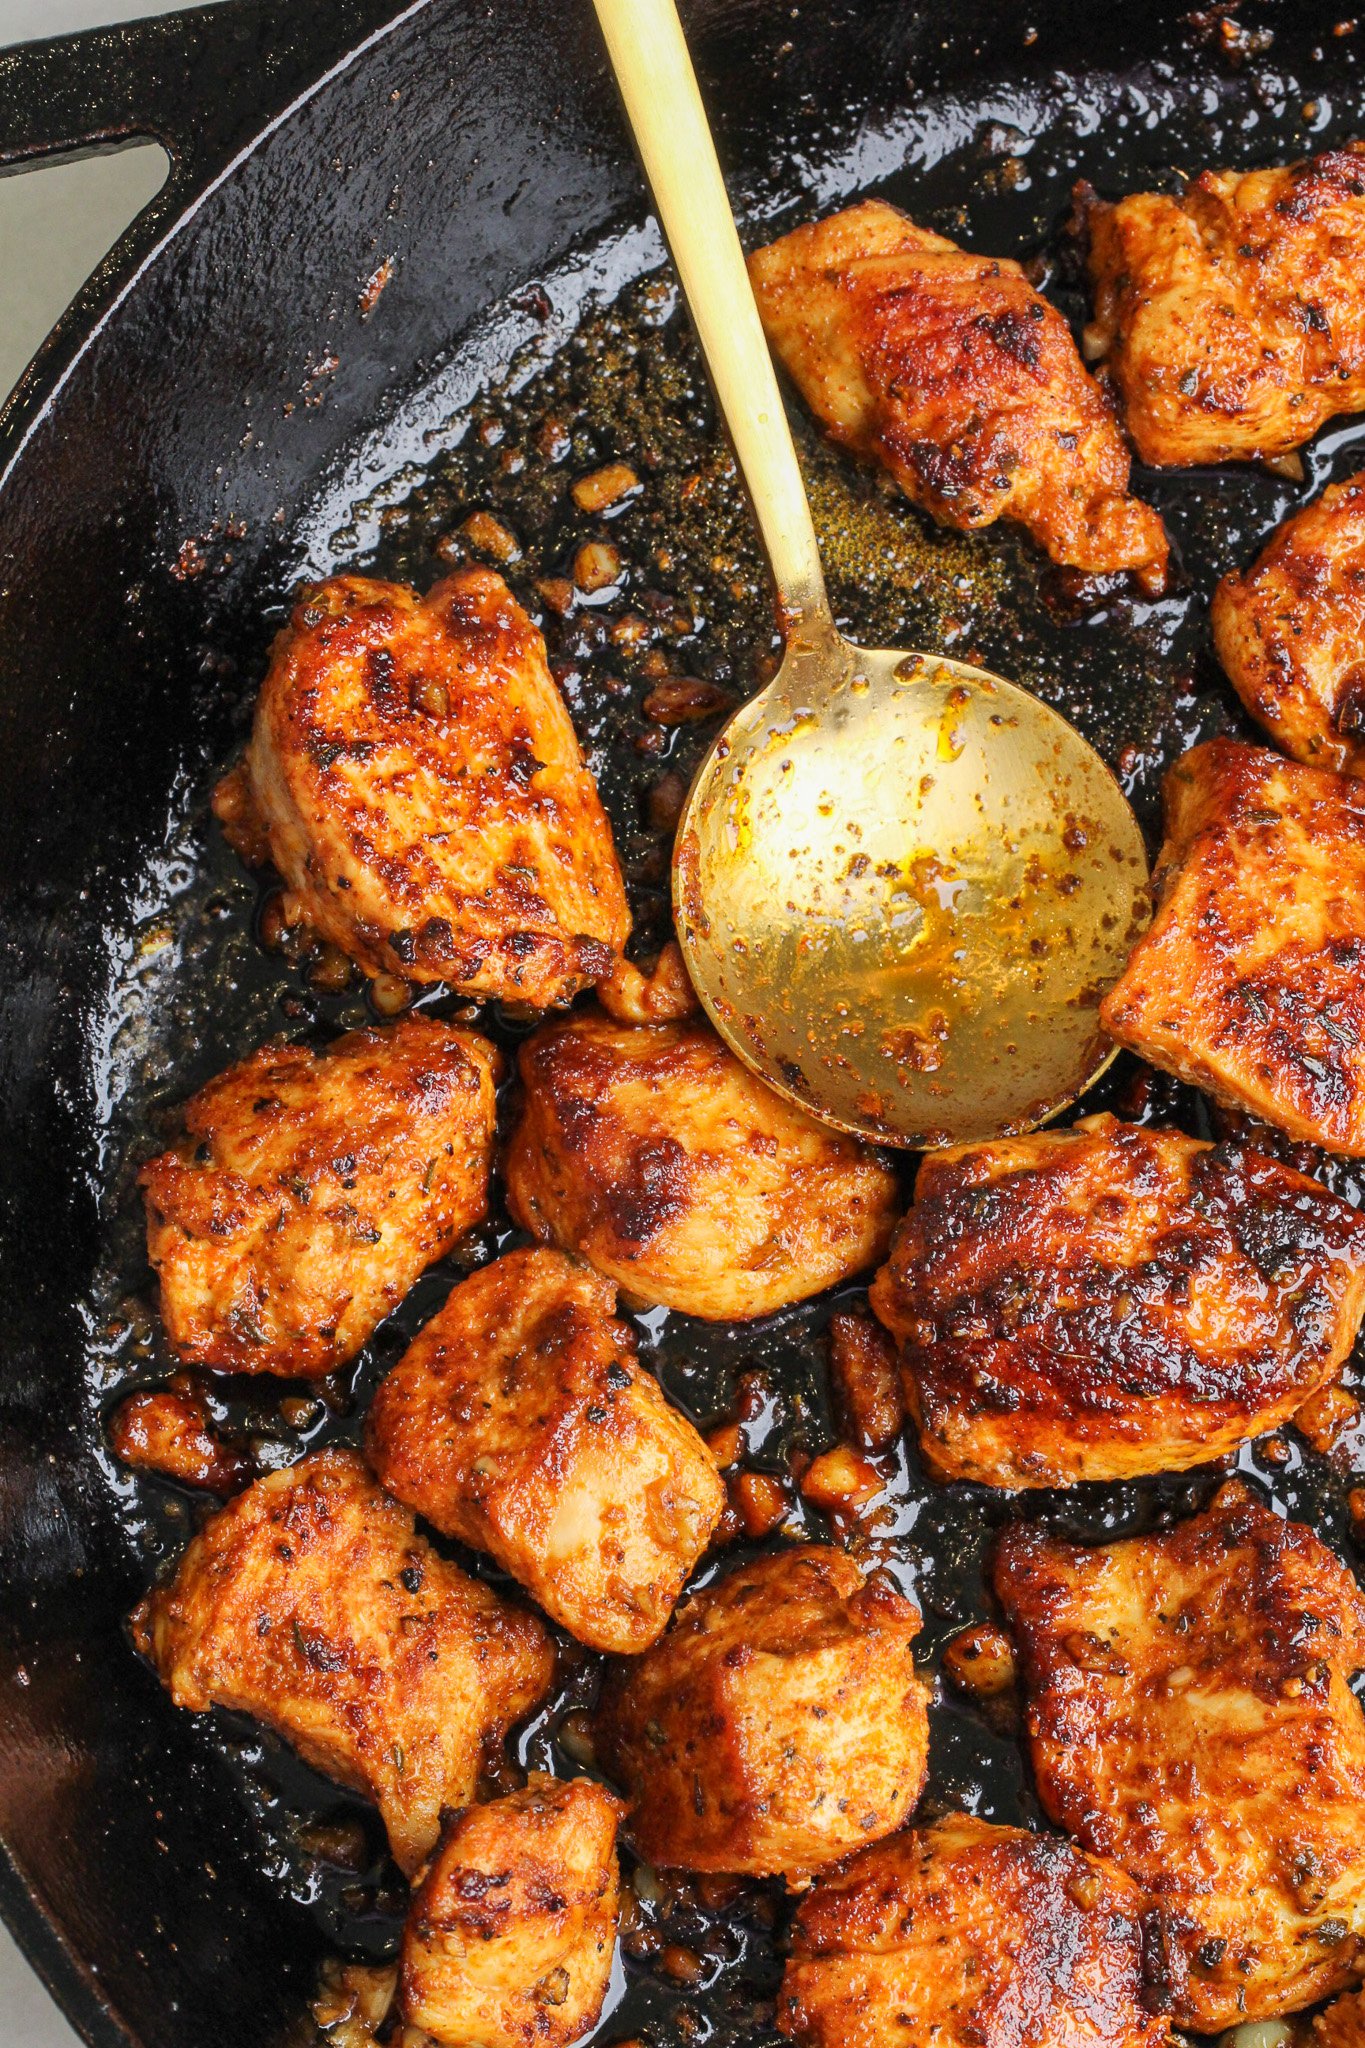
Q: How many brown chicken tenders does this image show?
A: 14